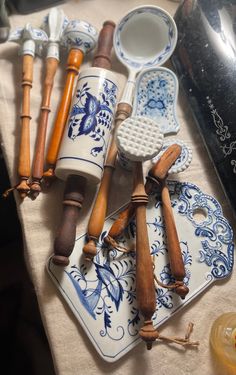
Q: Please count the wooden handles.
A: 9